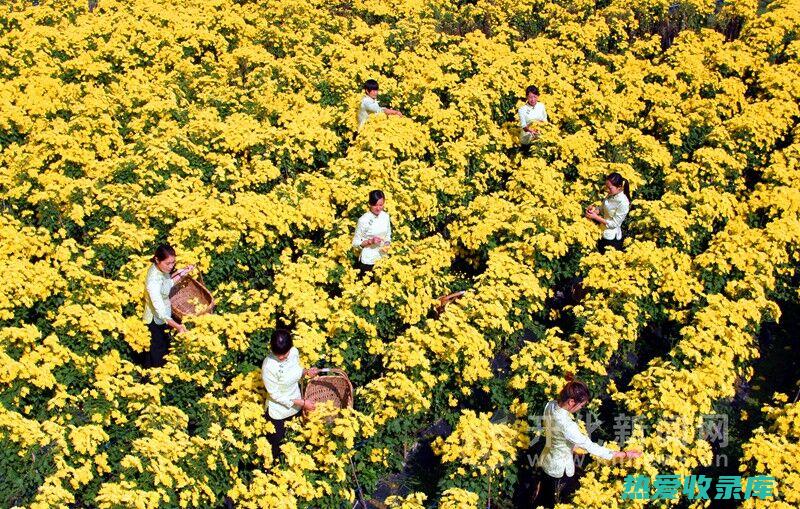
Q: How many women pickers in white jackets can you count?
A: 7